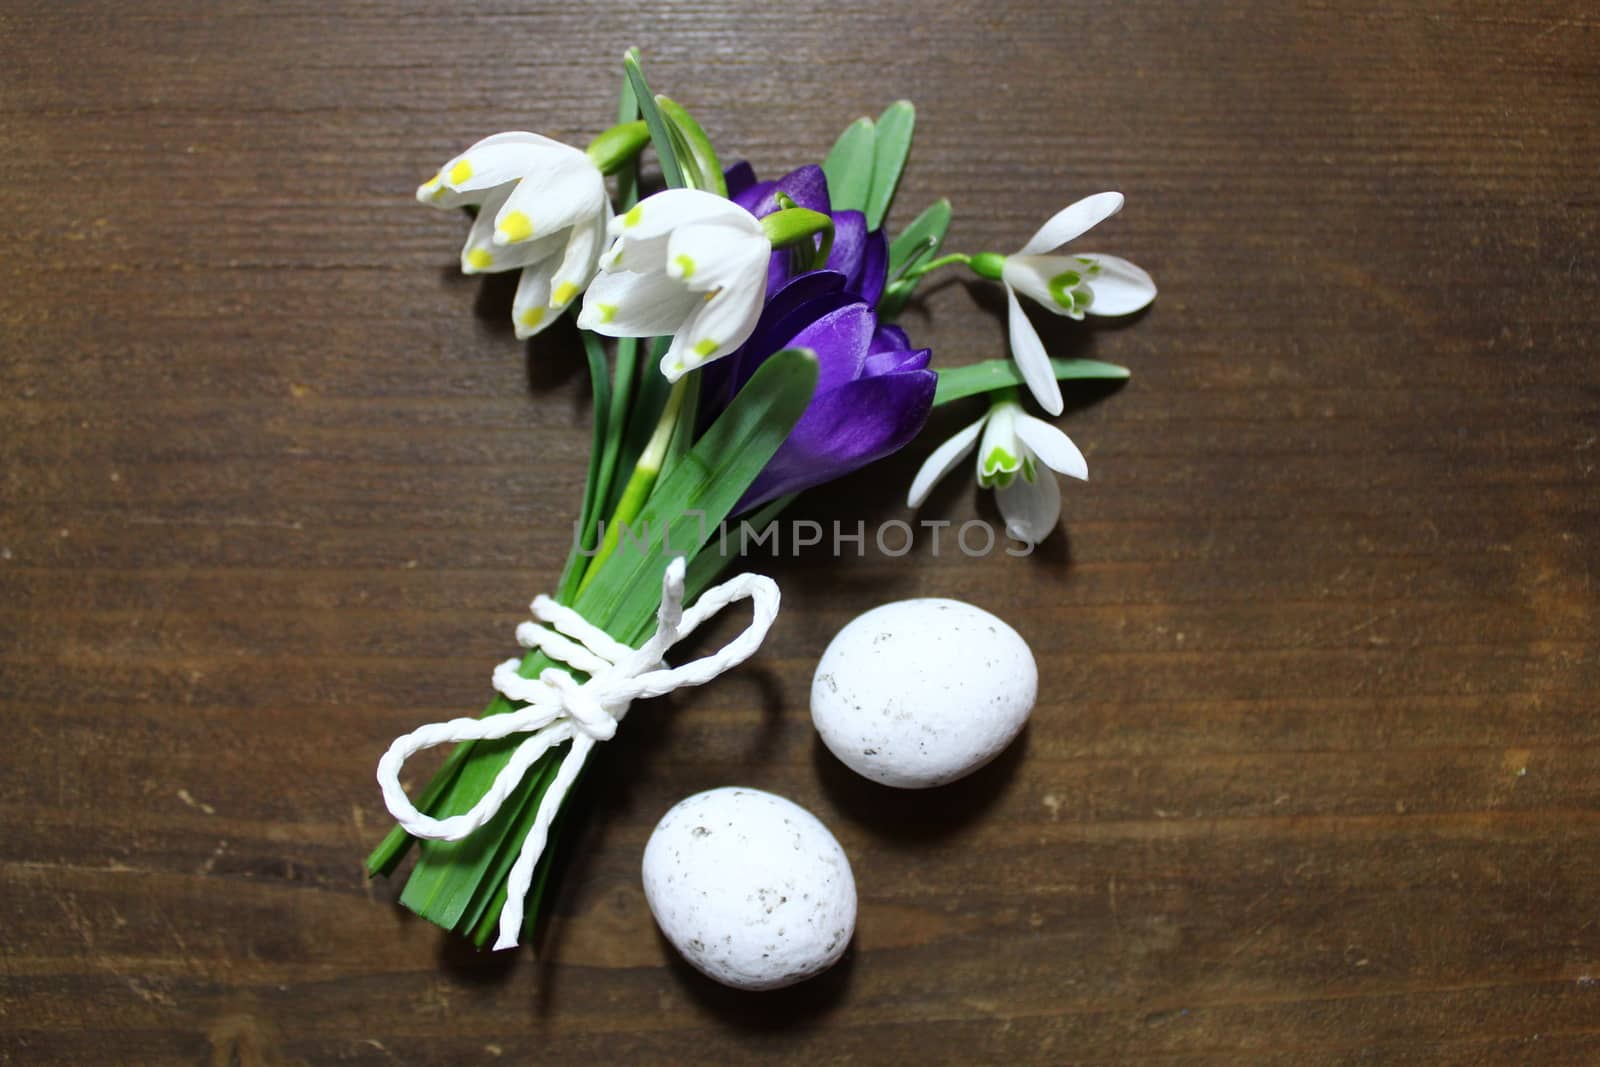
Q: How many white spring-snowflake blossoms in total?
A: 2